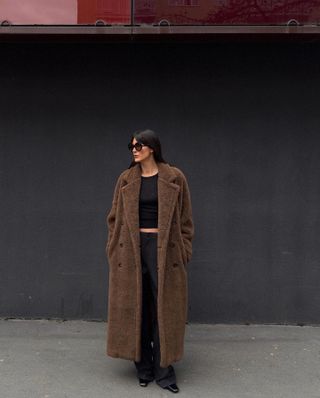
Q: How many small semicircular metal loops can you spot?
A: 4